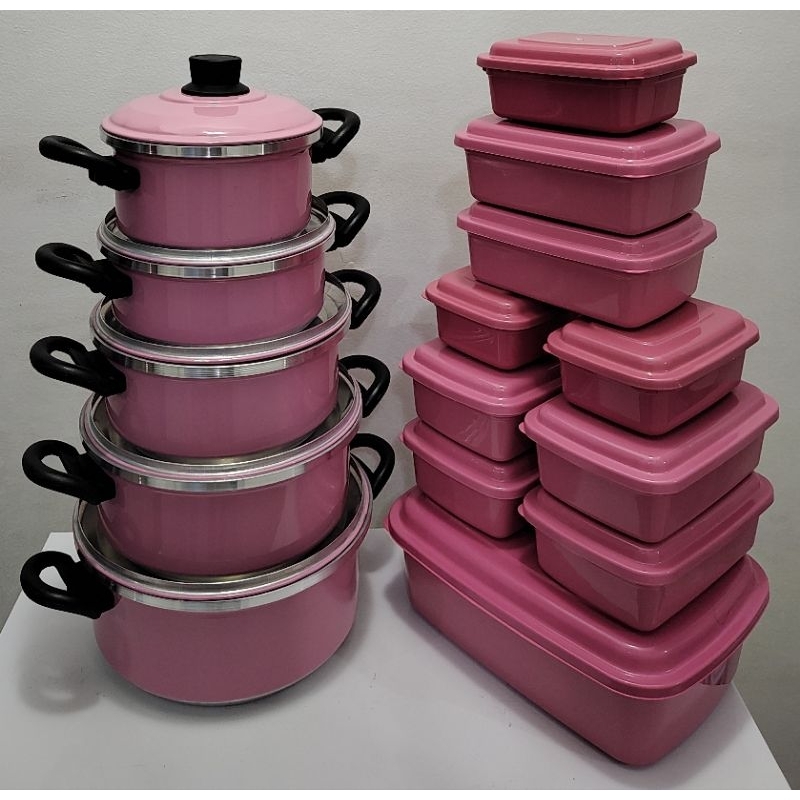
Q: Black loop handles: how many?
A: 10